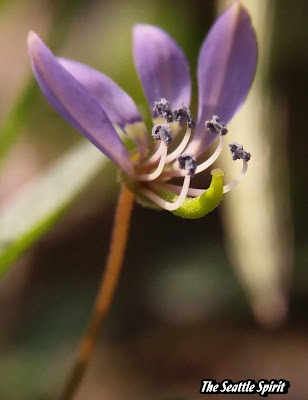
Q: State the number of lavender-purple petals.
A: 4